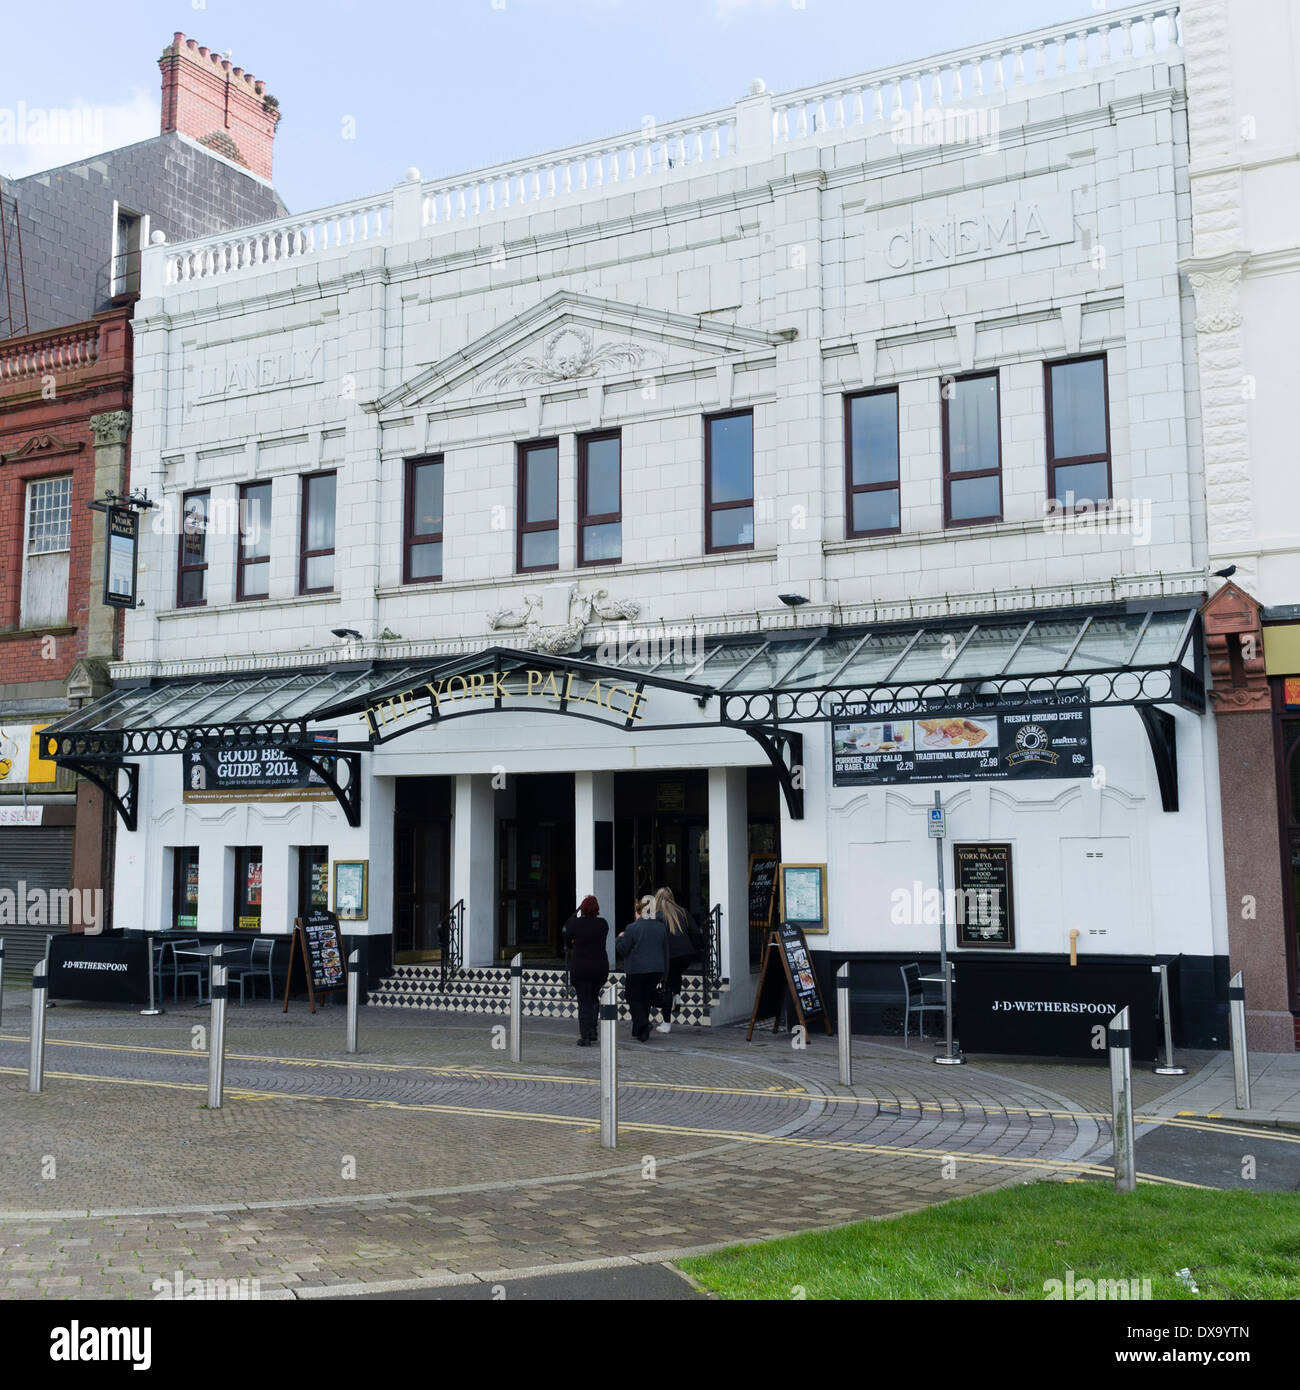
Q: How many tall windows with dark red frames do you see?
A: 10